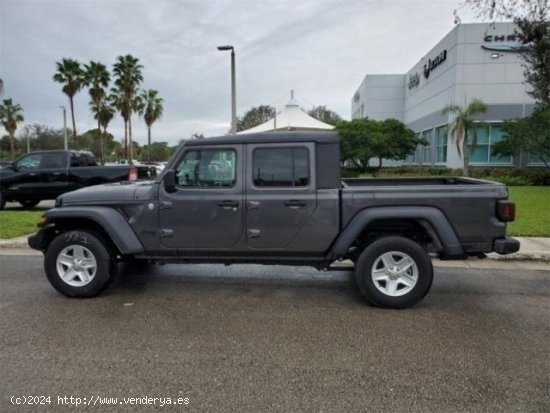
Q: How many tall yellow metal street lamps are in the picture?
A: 0